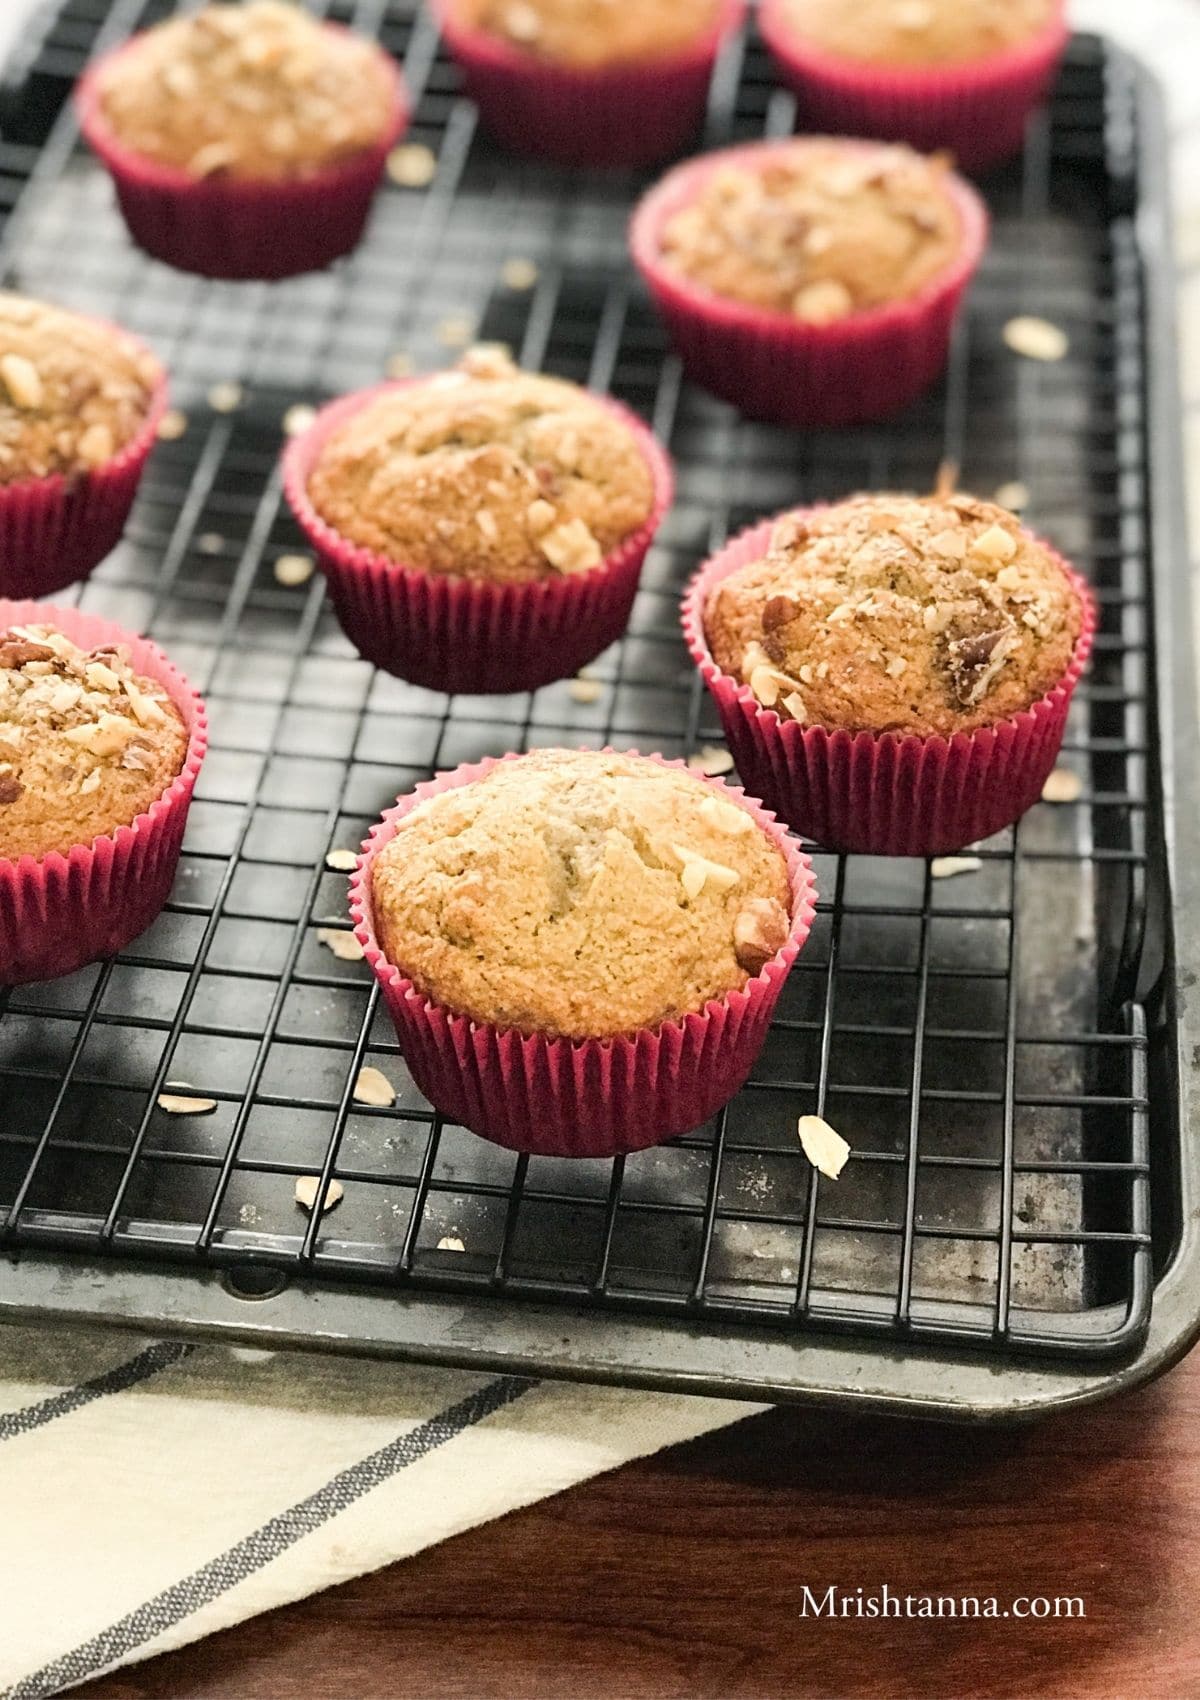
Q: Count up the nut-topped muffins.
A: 9